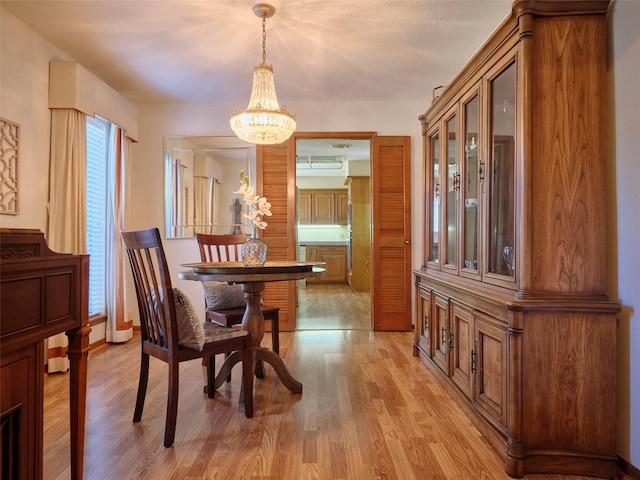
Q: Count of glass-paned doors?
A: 4